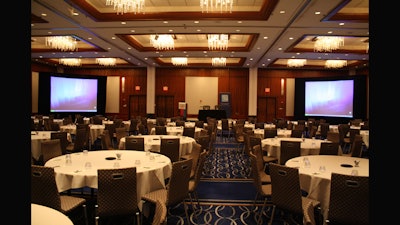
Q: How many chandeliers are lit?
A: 12